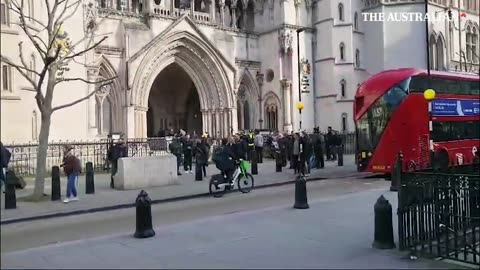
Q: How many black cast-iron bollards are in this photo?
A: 11